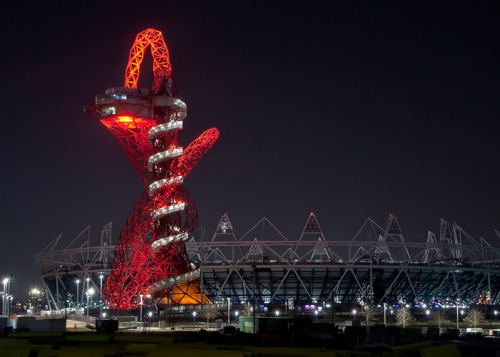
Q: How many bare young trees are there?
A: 6